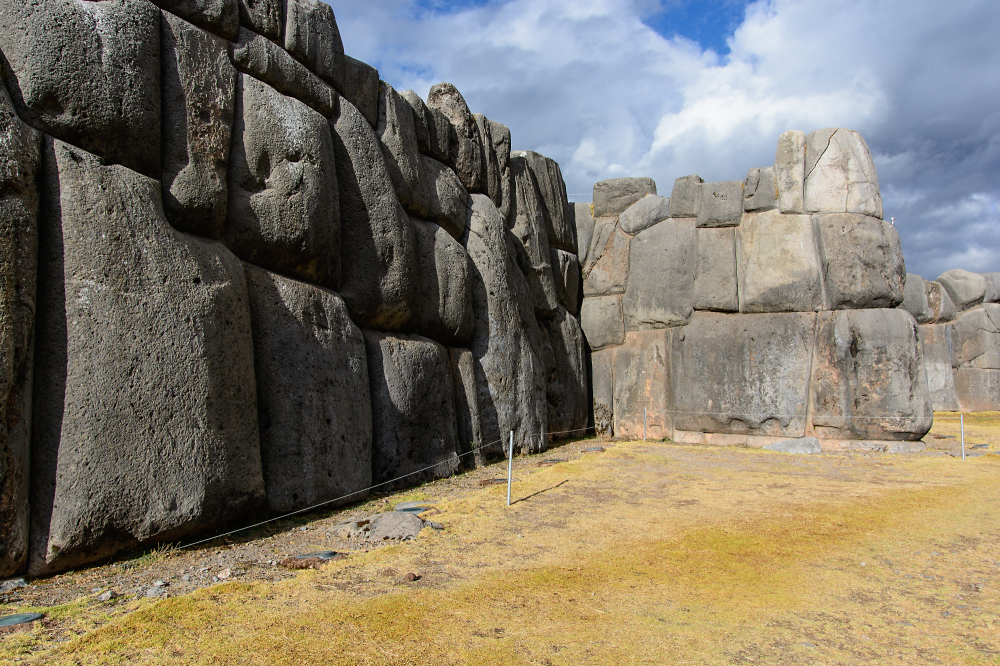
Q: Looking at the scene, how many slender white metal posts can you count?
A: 3